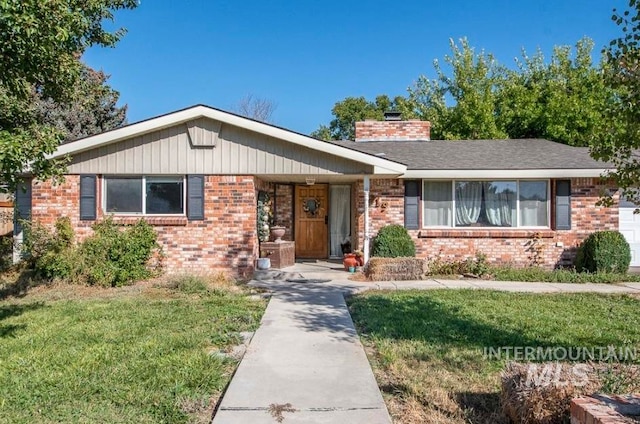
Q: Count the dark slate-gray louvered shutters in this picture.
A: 4